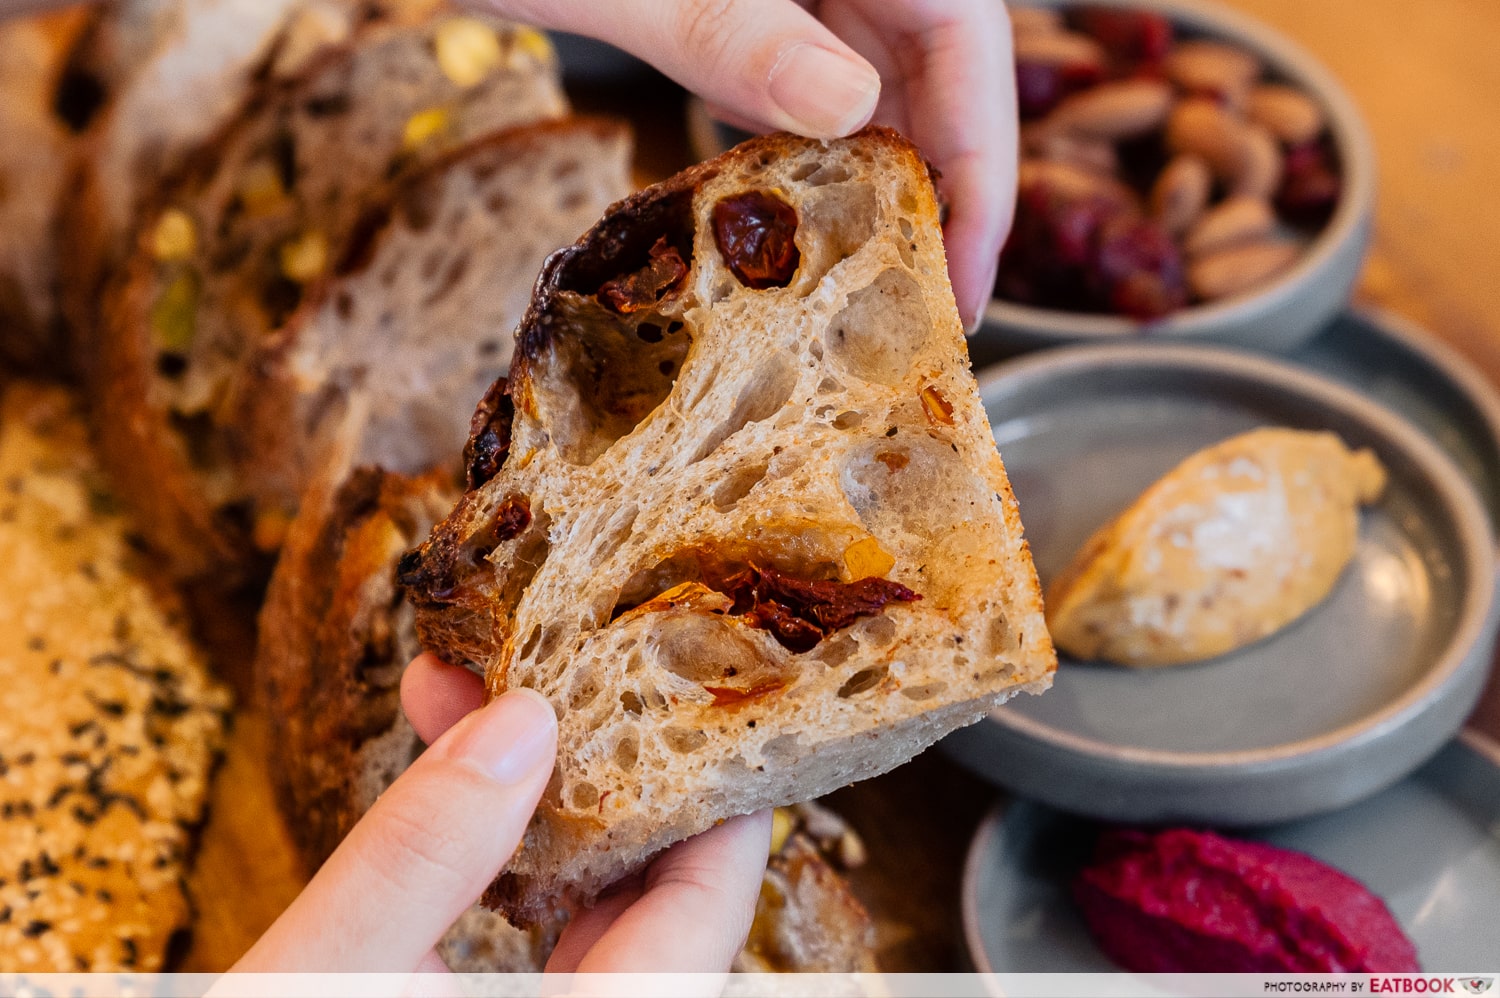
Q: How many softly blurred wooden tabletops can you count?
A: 1